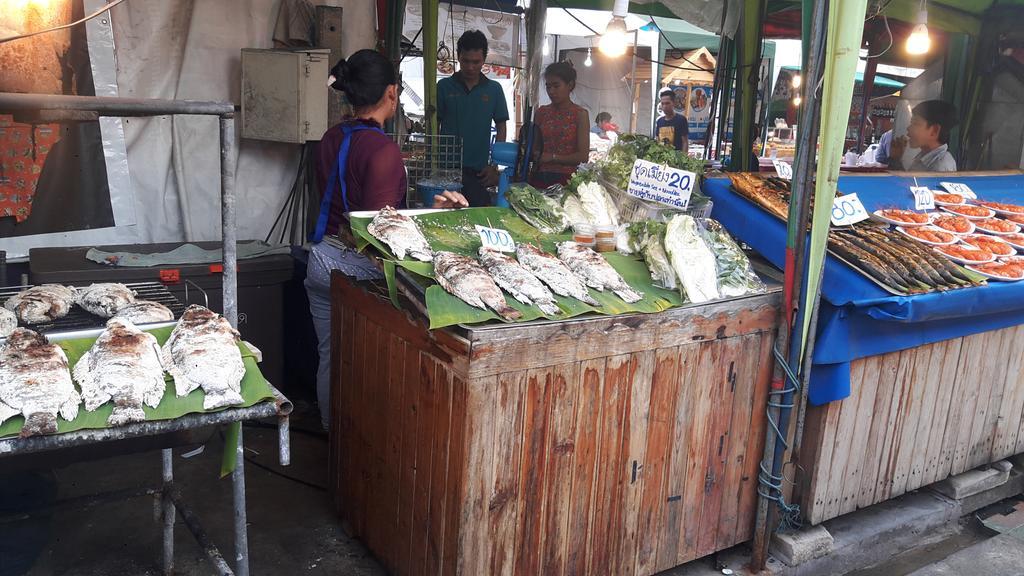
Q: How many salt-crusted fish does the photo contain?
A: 12